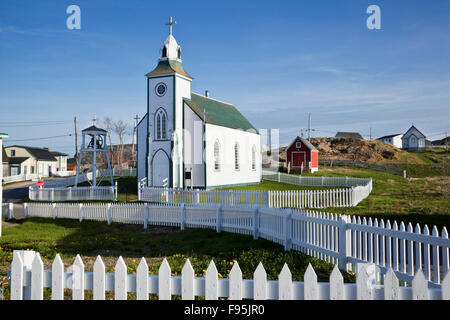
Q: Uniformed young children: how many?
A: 0